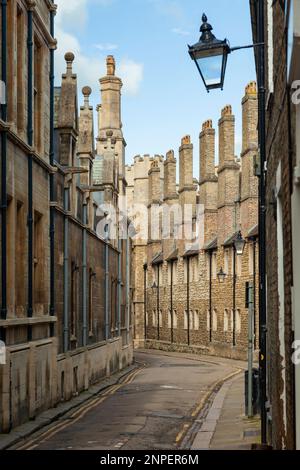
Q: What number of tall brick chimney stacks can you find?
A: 6